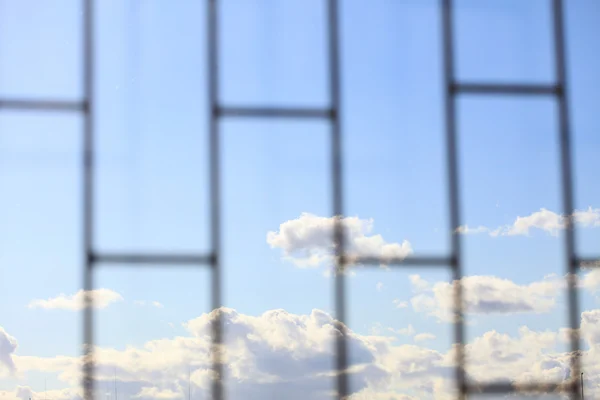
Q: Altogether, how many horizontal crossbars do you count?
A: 7